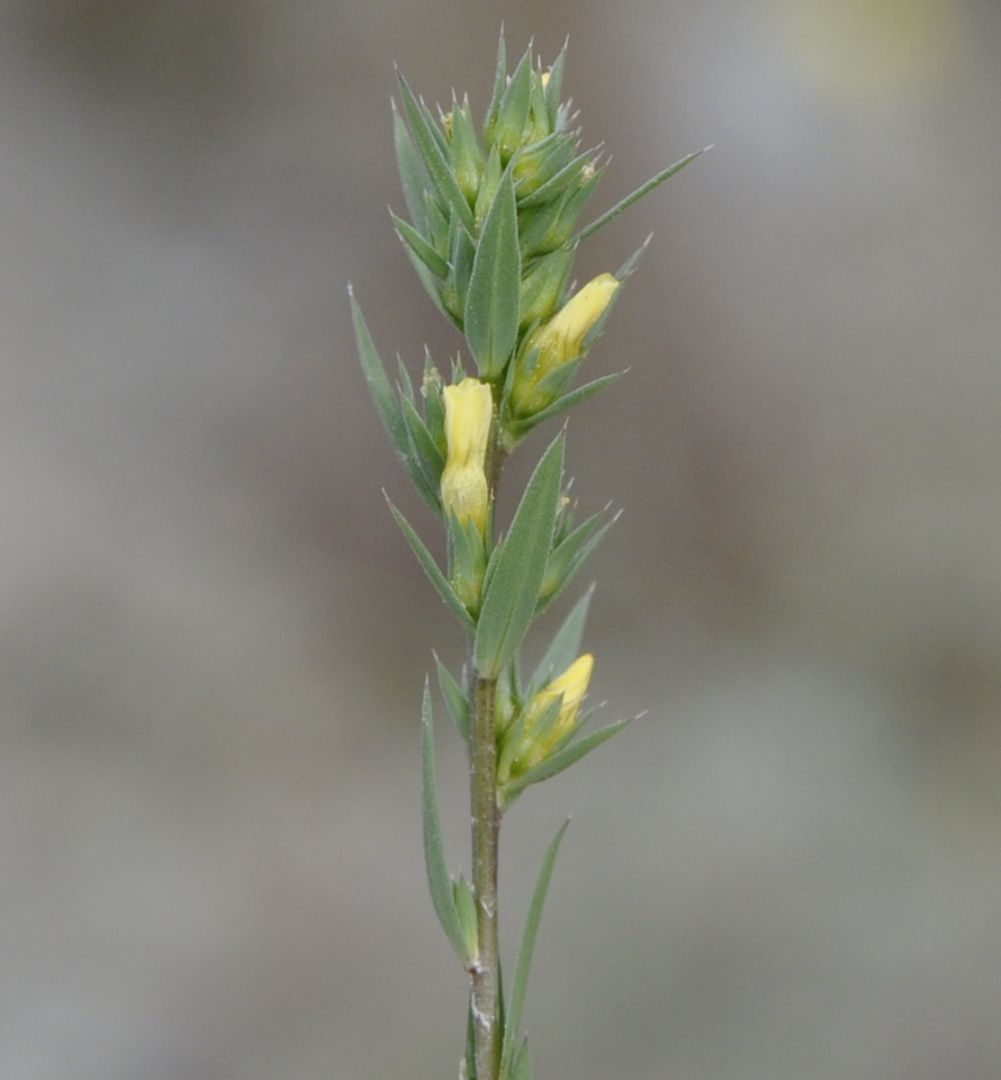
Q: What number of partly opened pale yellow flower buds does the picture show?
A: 3